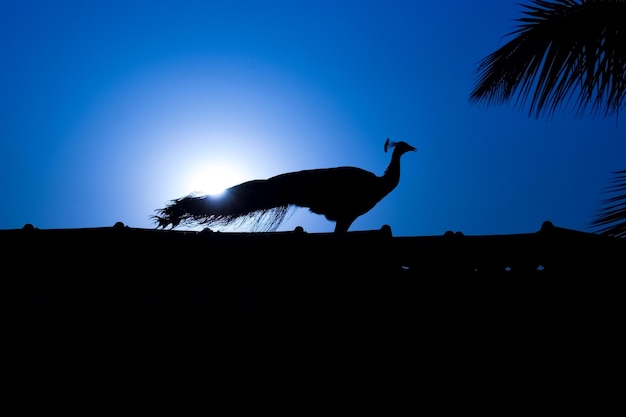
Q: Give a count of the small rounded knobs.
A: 8